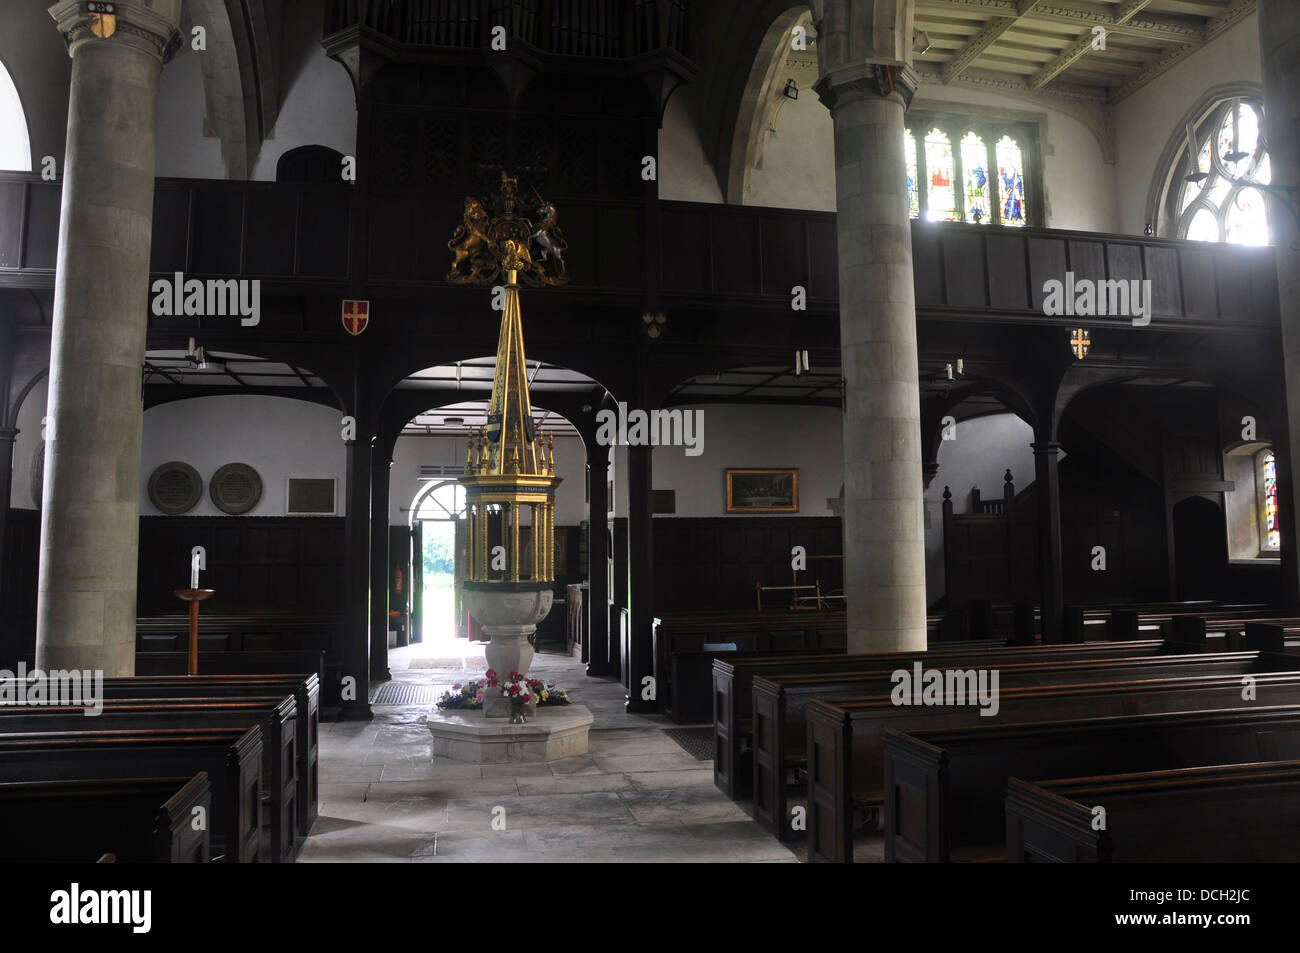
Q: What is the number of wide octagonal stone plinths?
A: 1